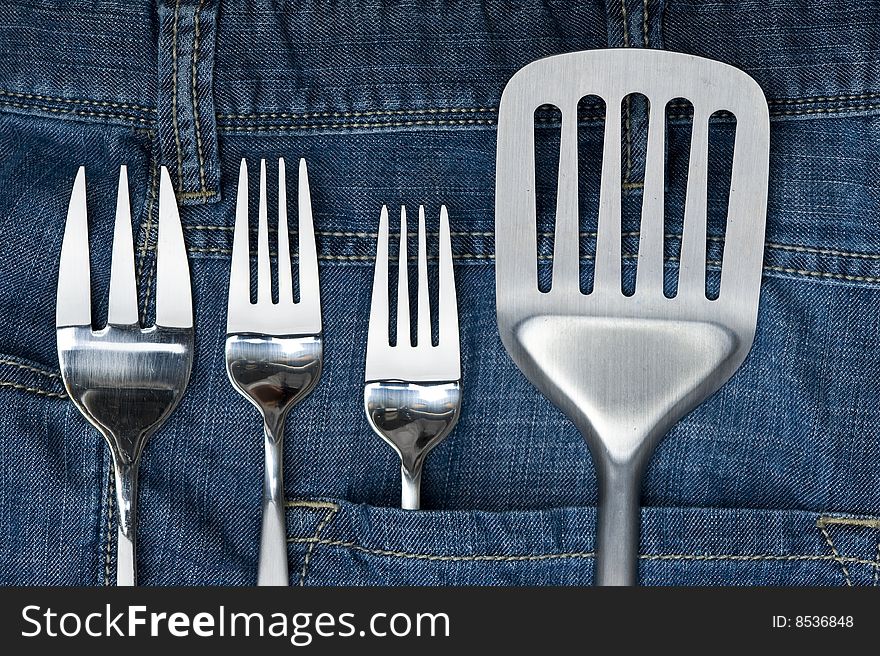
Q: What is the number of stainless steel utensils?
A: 4